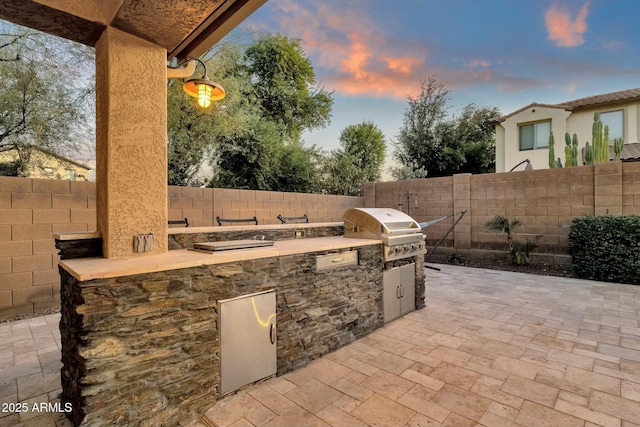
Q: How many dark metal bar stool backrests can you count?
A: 3